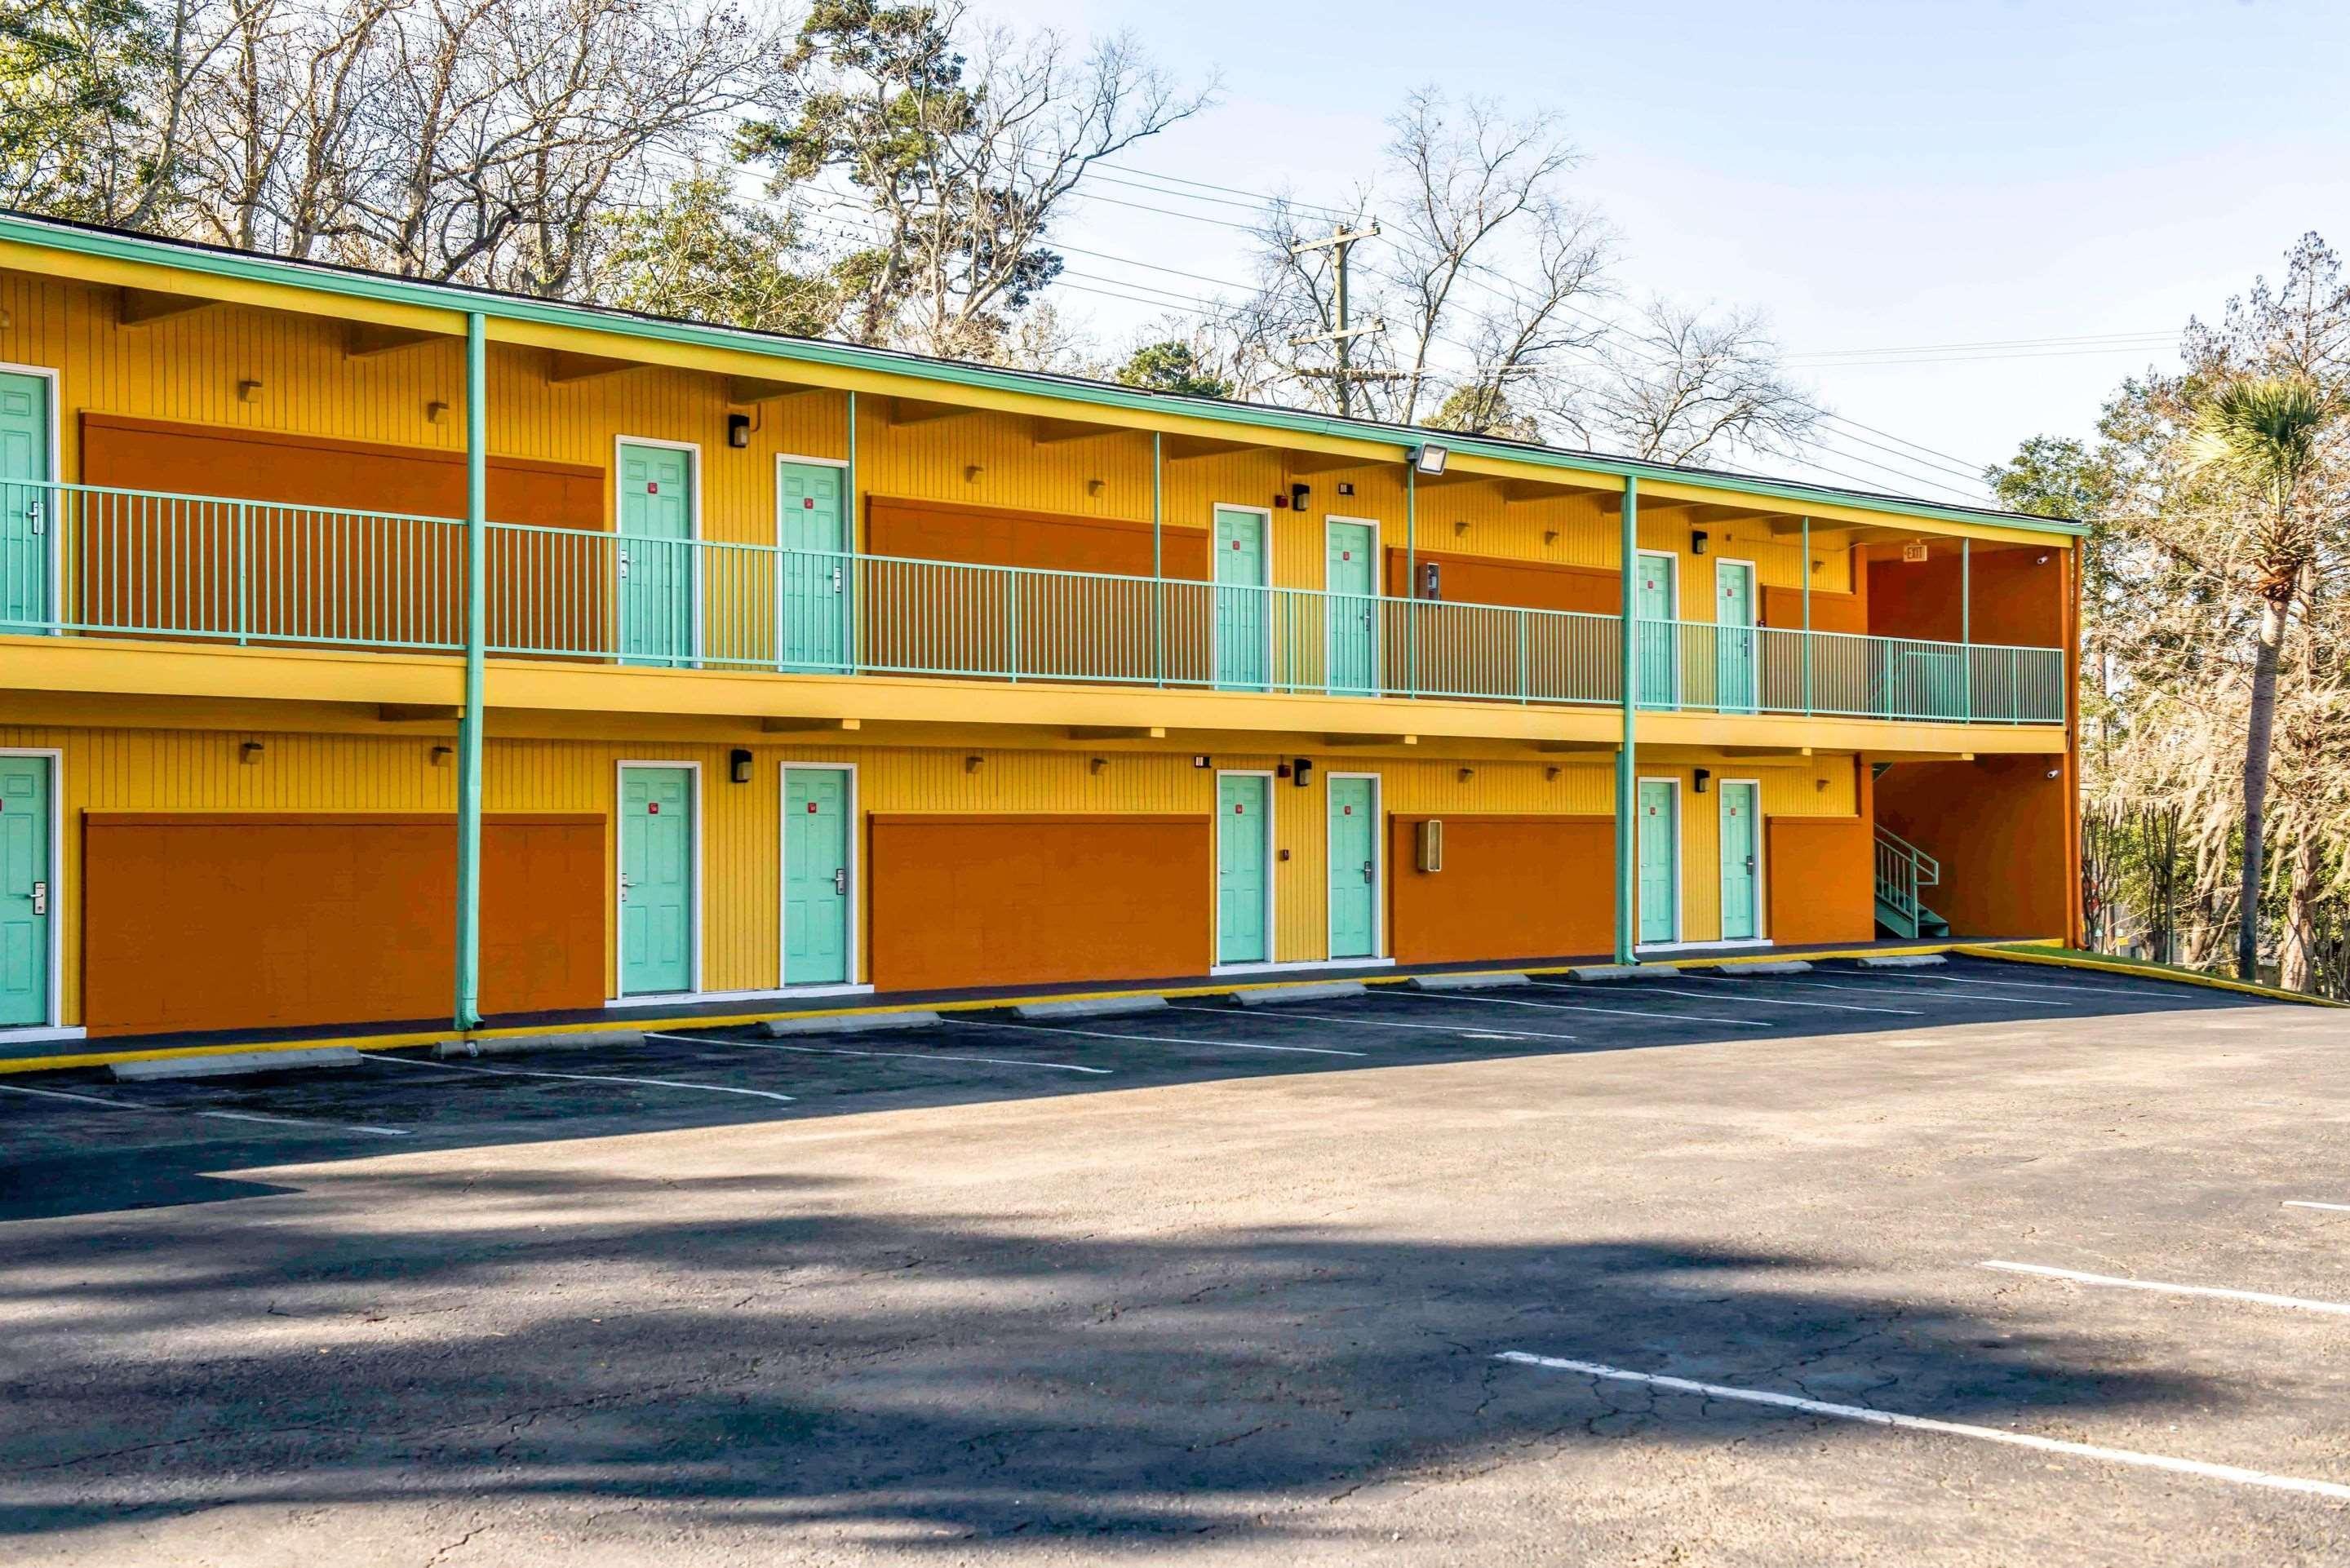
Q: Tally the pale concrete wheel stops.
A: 9